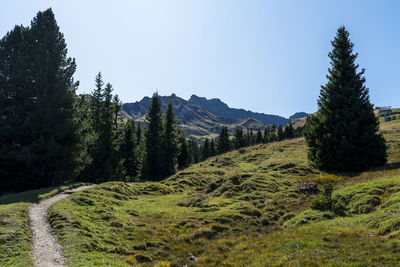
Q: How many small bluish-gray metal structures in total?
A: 1